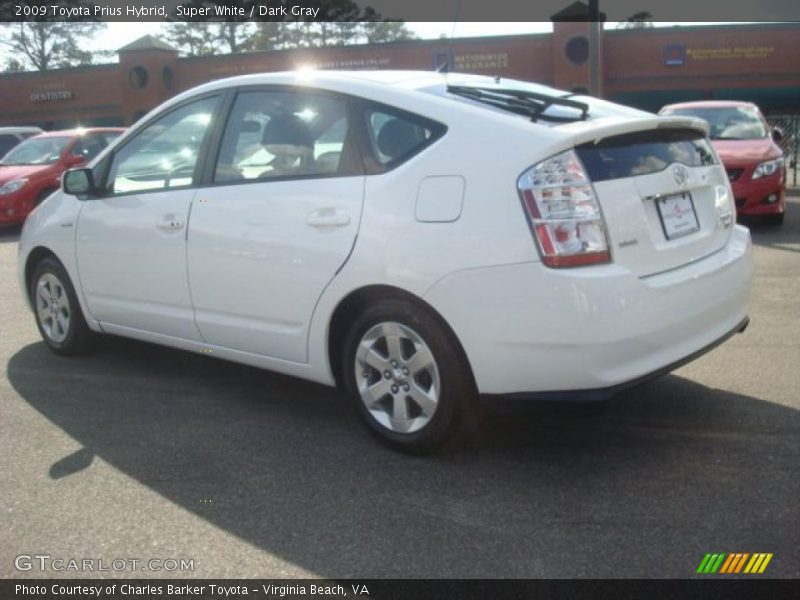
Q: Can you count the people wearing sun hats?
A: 0